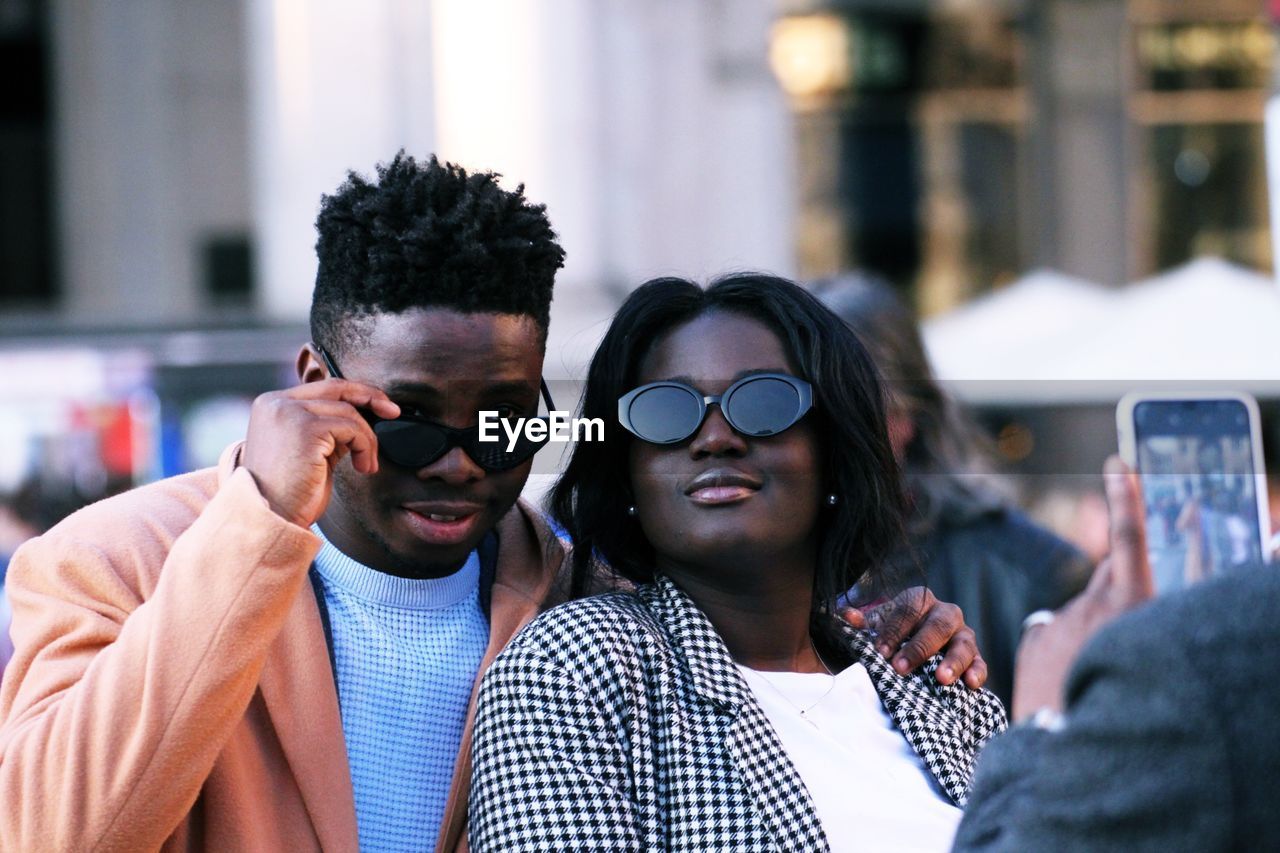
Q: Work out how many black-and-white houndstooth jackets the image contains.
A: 1